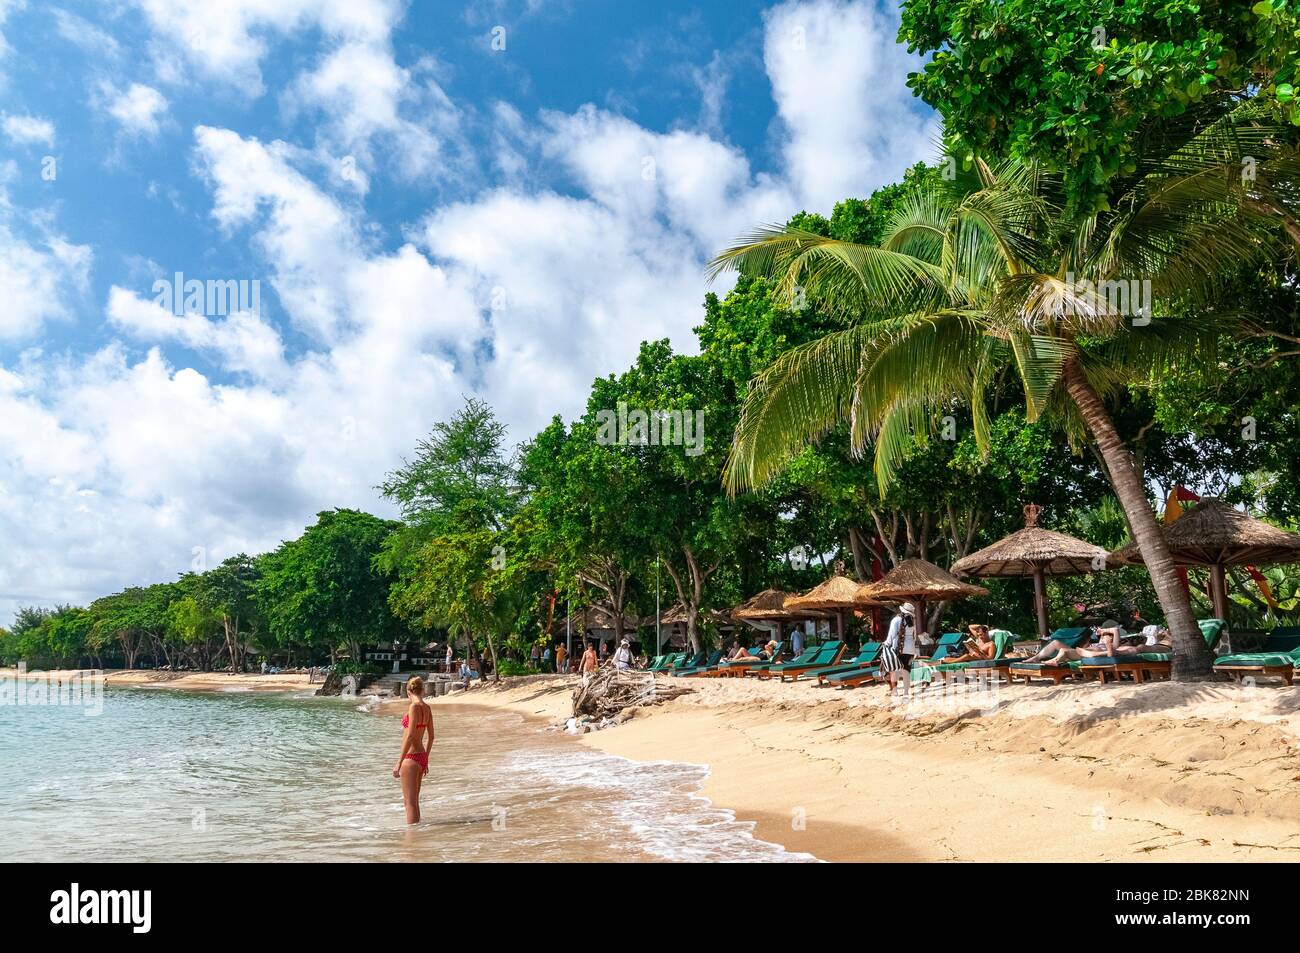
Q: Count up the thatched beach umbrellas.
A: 5